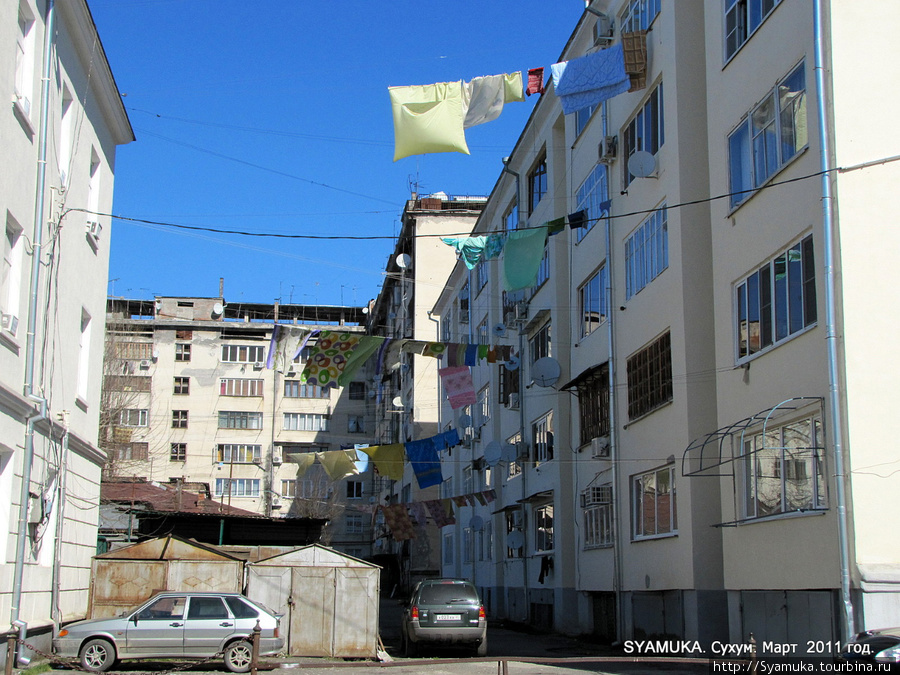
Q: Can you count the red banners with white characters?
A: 0